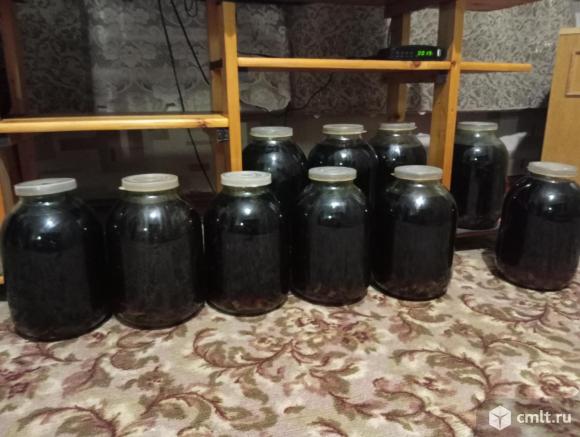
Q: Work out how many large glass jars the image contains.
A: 10